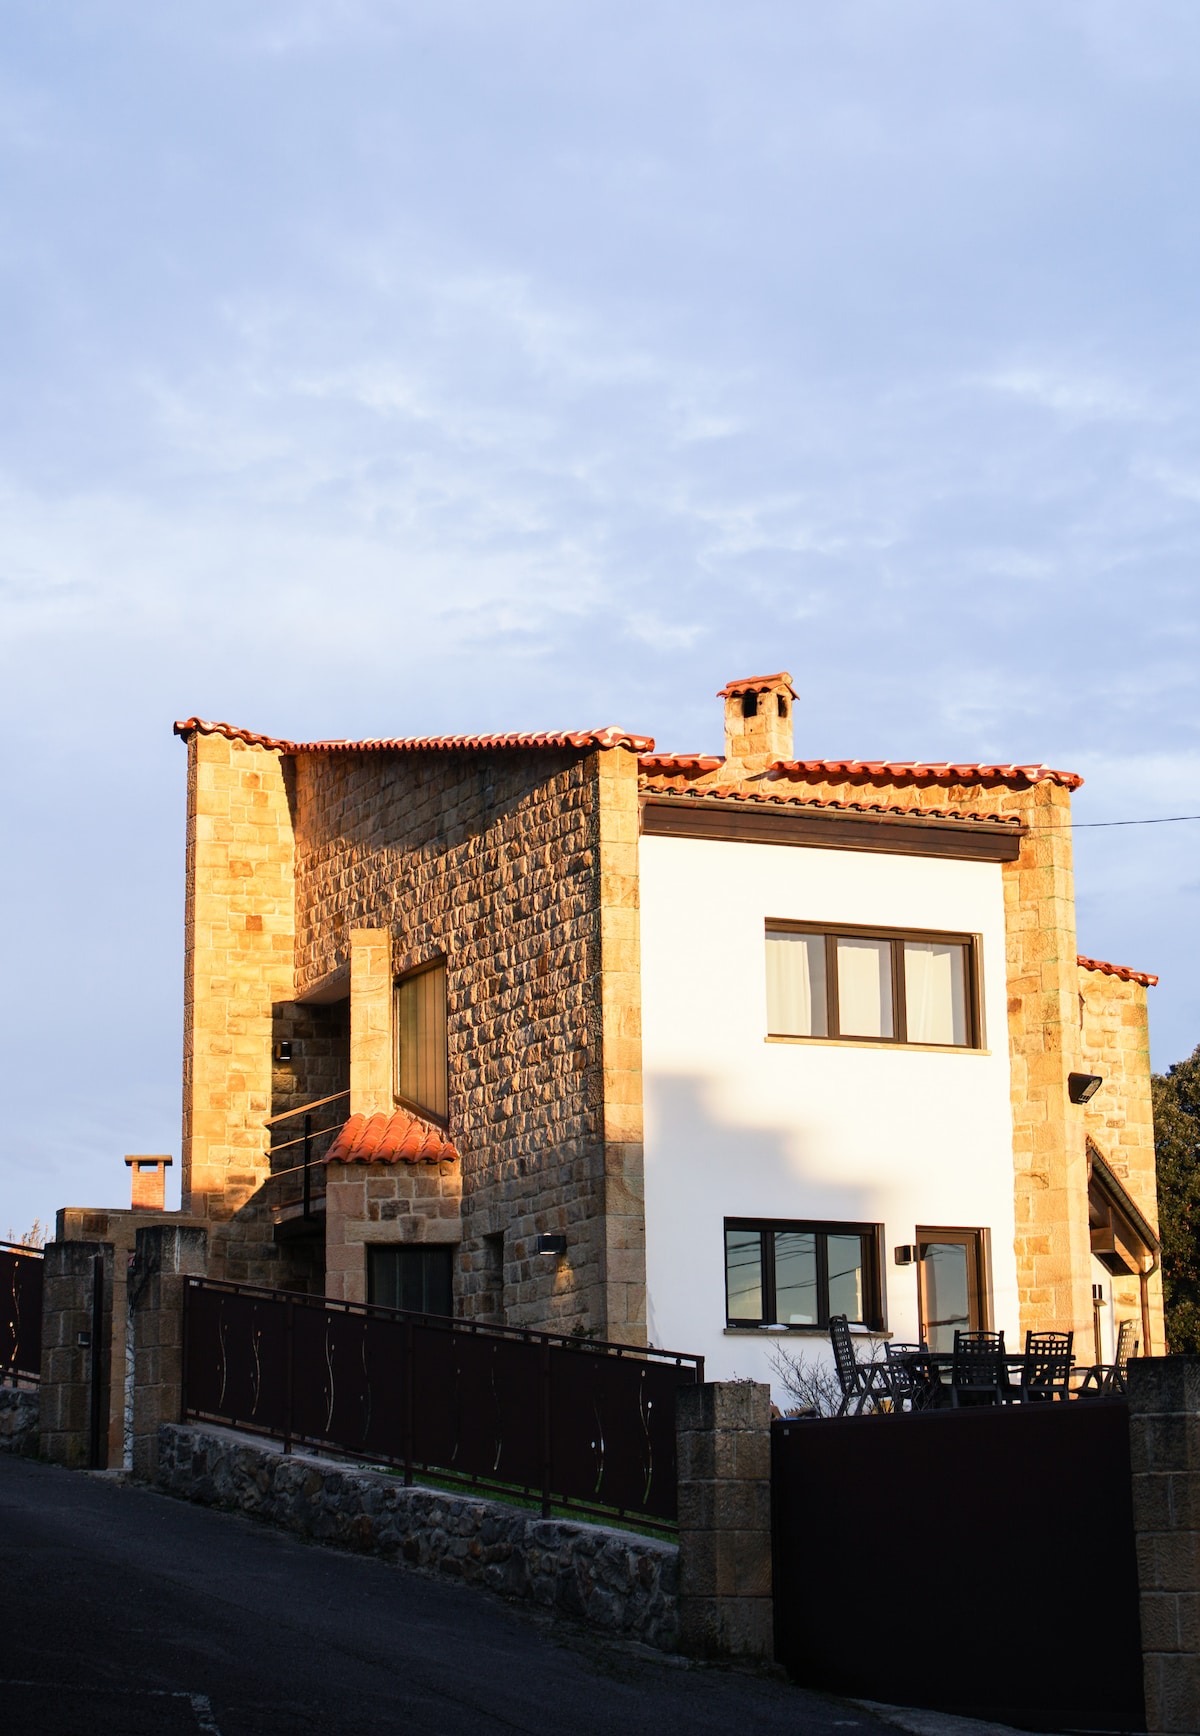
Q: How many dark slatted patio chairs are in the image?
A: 5